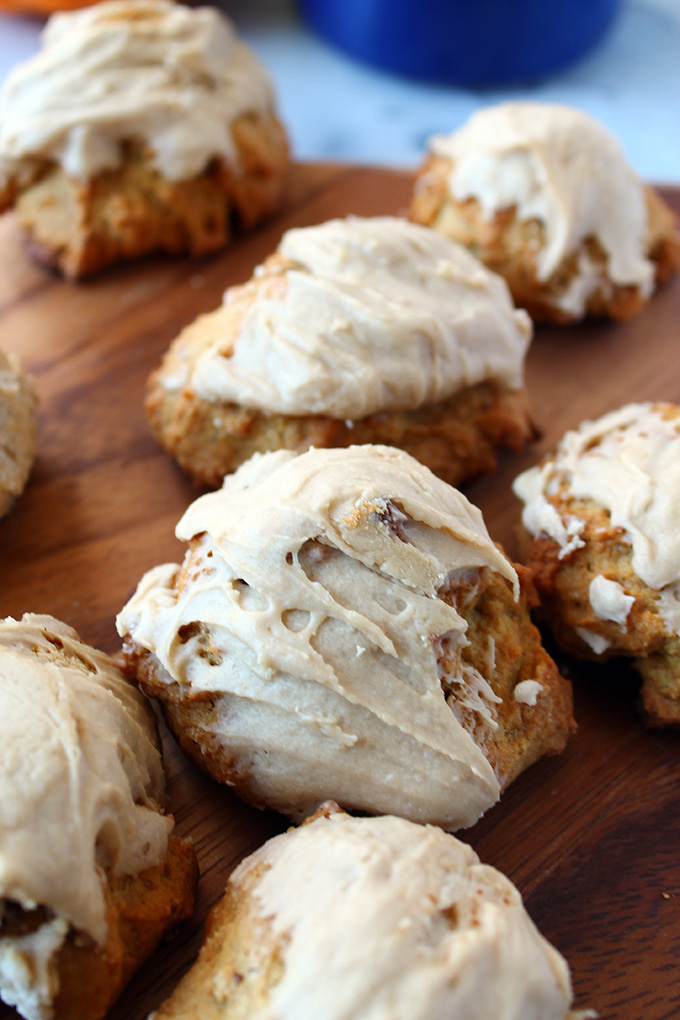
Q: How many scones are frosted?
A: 7